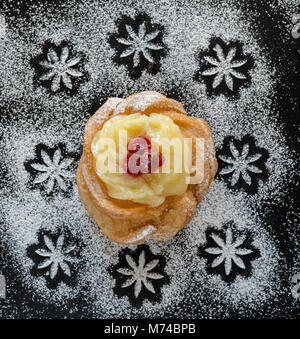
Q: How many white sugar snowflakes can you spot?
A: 8